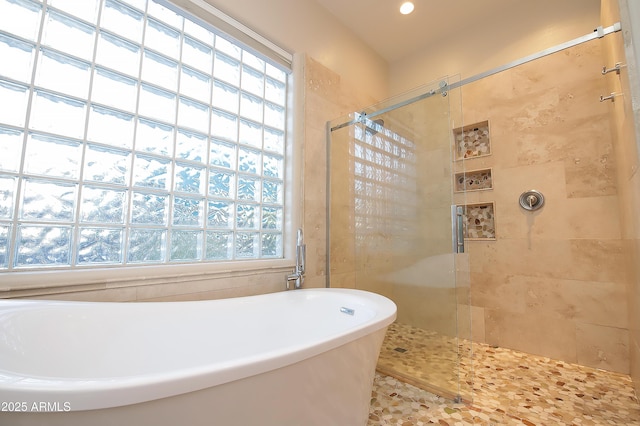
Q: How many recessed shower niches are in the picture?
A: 3